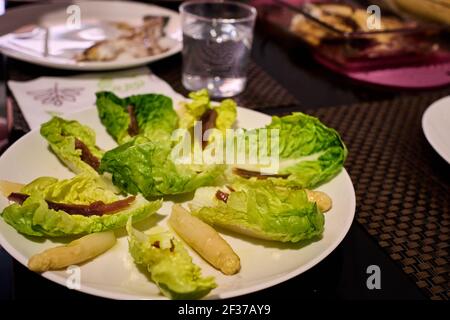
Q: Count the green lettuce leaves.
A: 8